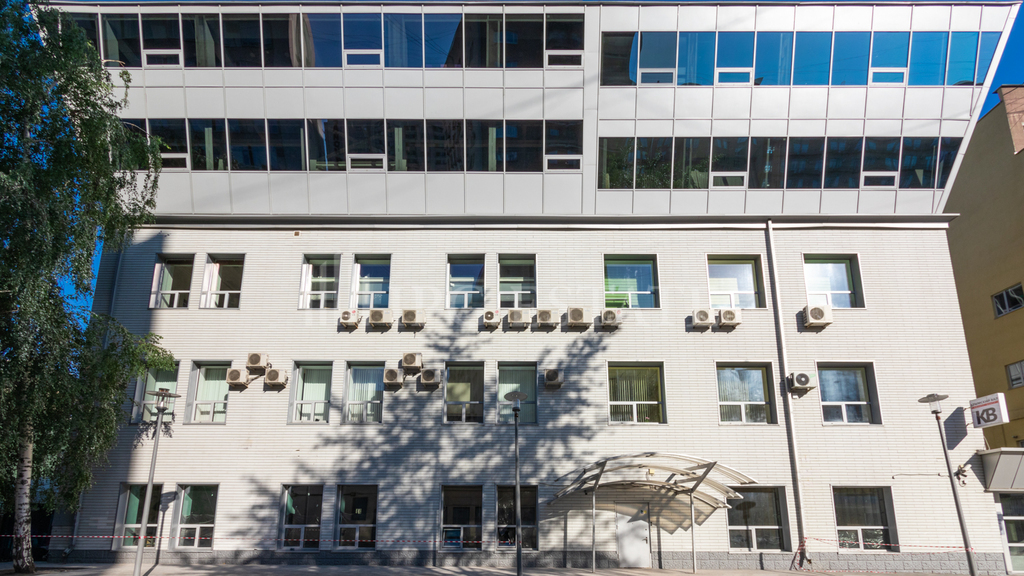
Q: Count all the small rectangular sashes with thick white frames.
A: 11